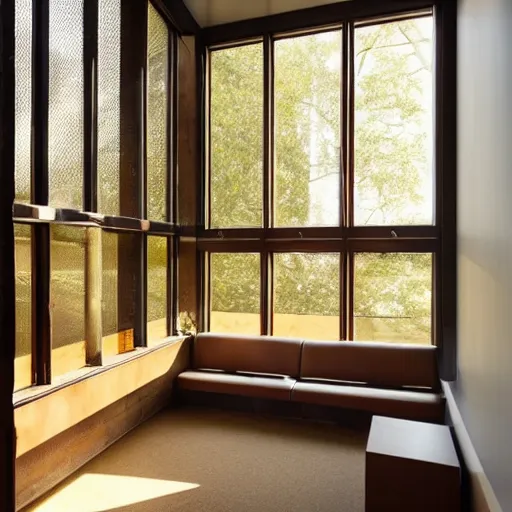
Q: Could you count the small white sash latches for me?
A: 3